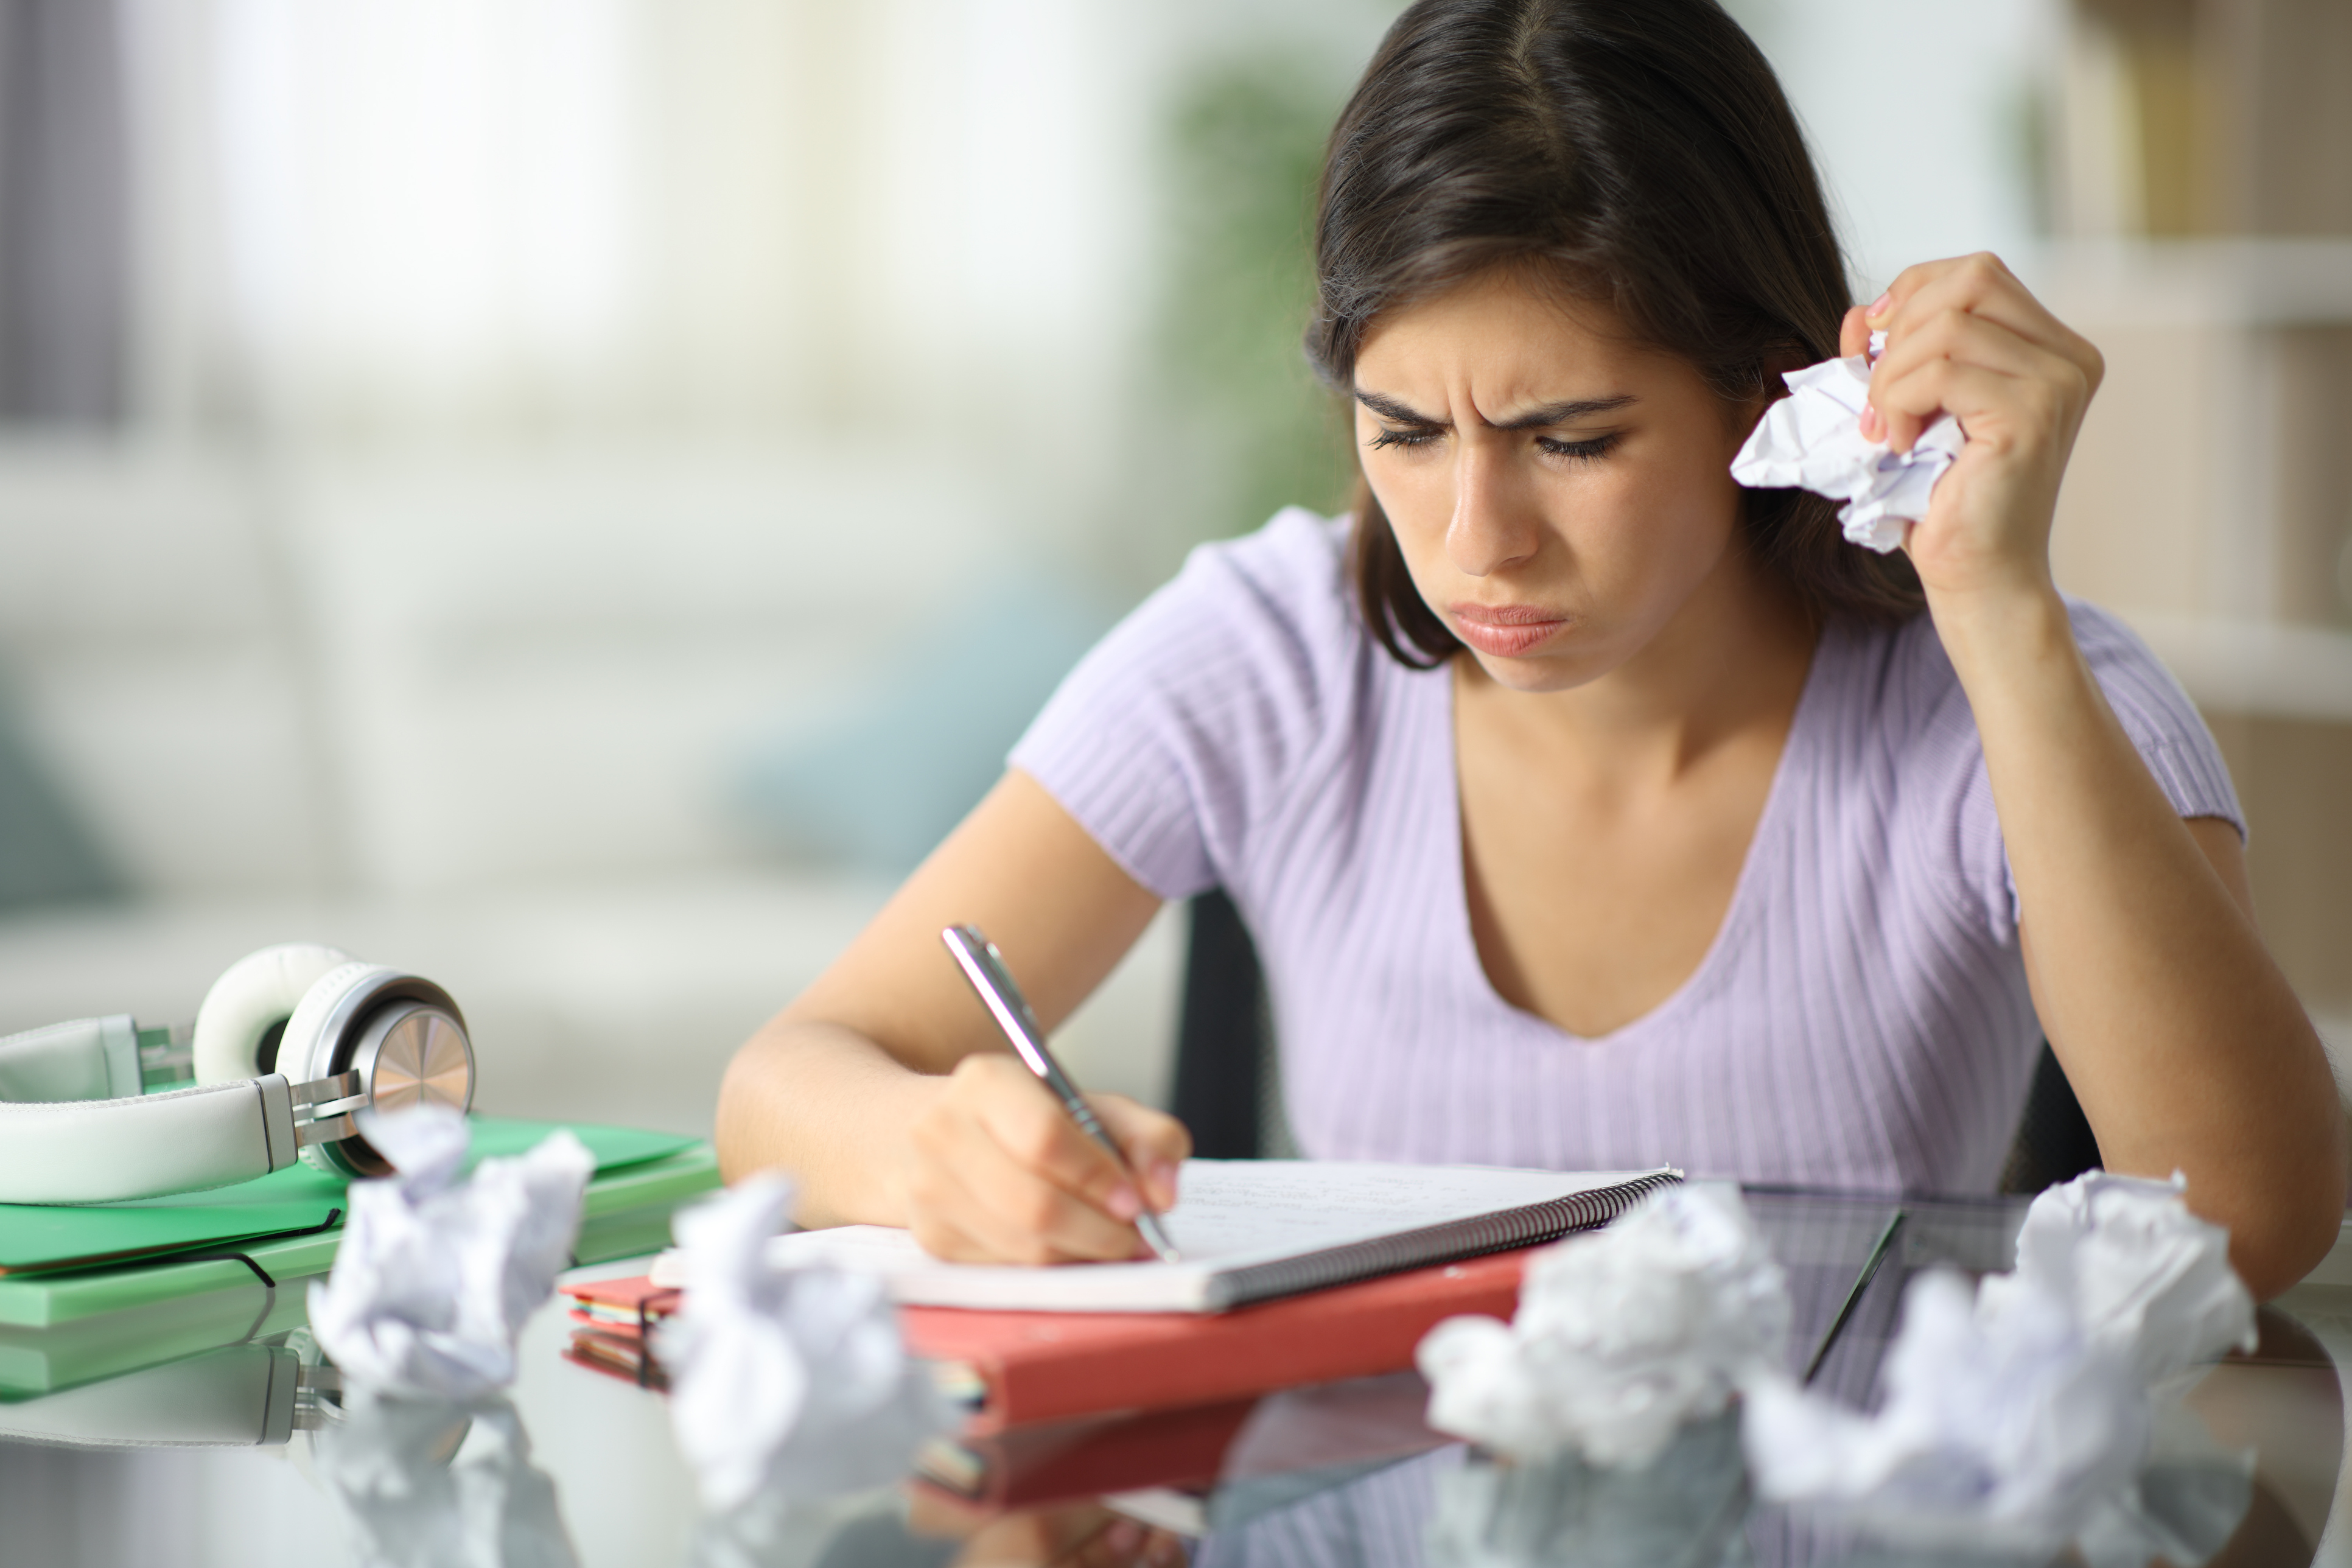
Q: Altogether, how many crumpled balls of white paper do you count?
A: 6